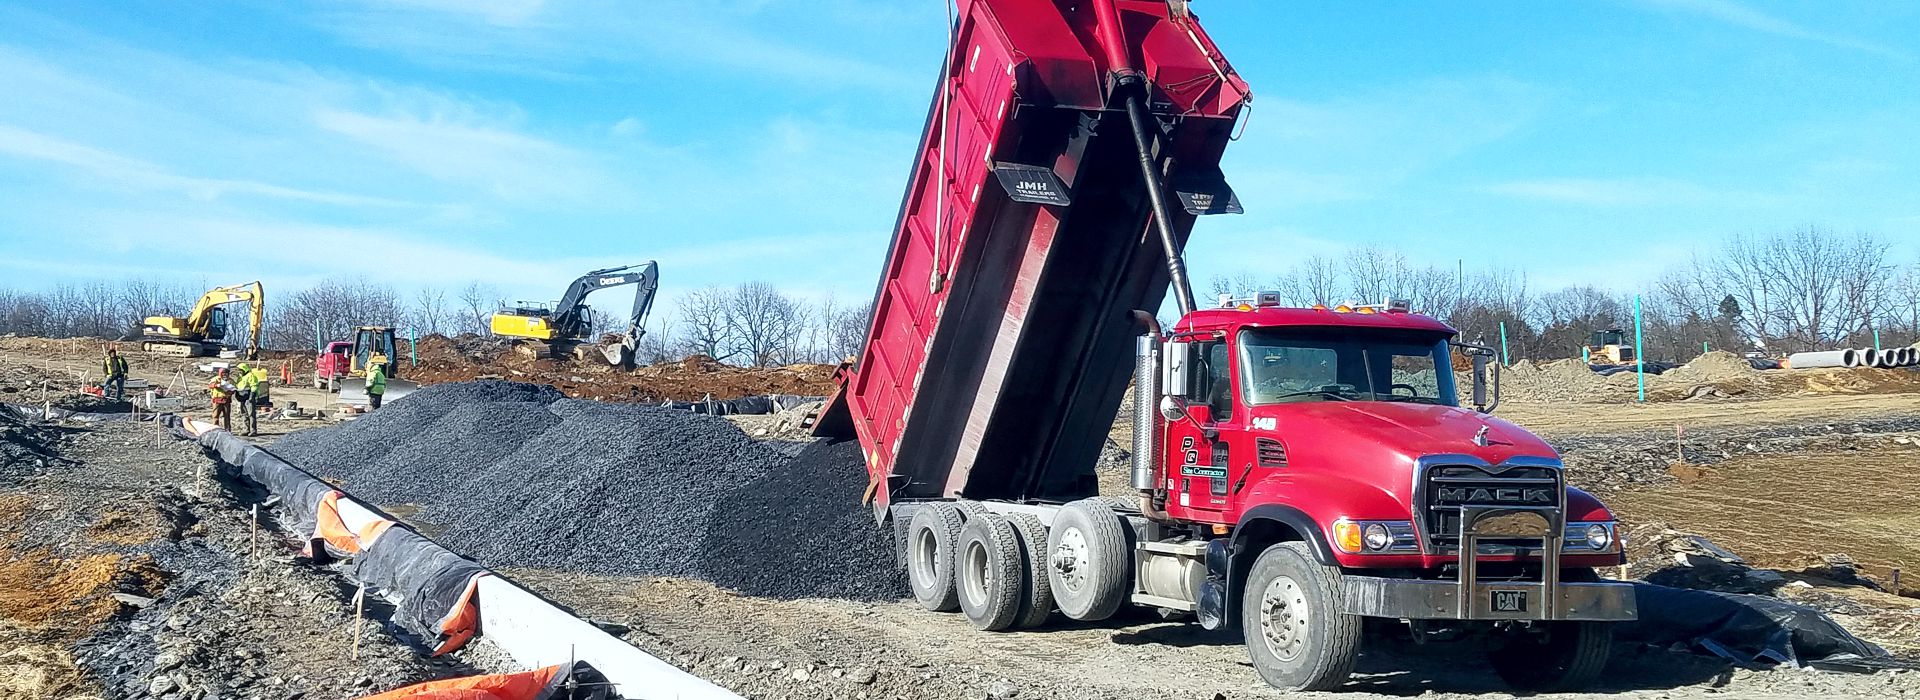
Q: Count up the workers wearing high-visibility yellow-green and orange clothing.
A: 4